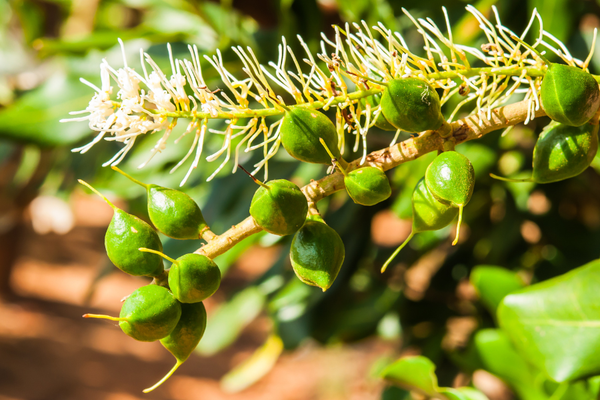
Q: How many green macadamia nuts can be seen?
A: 15